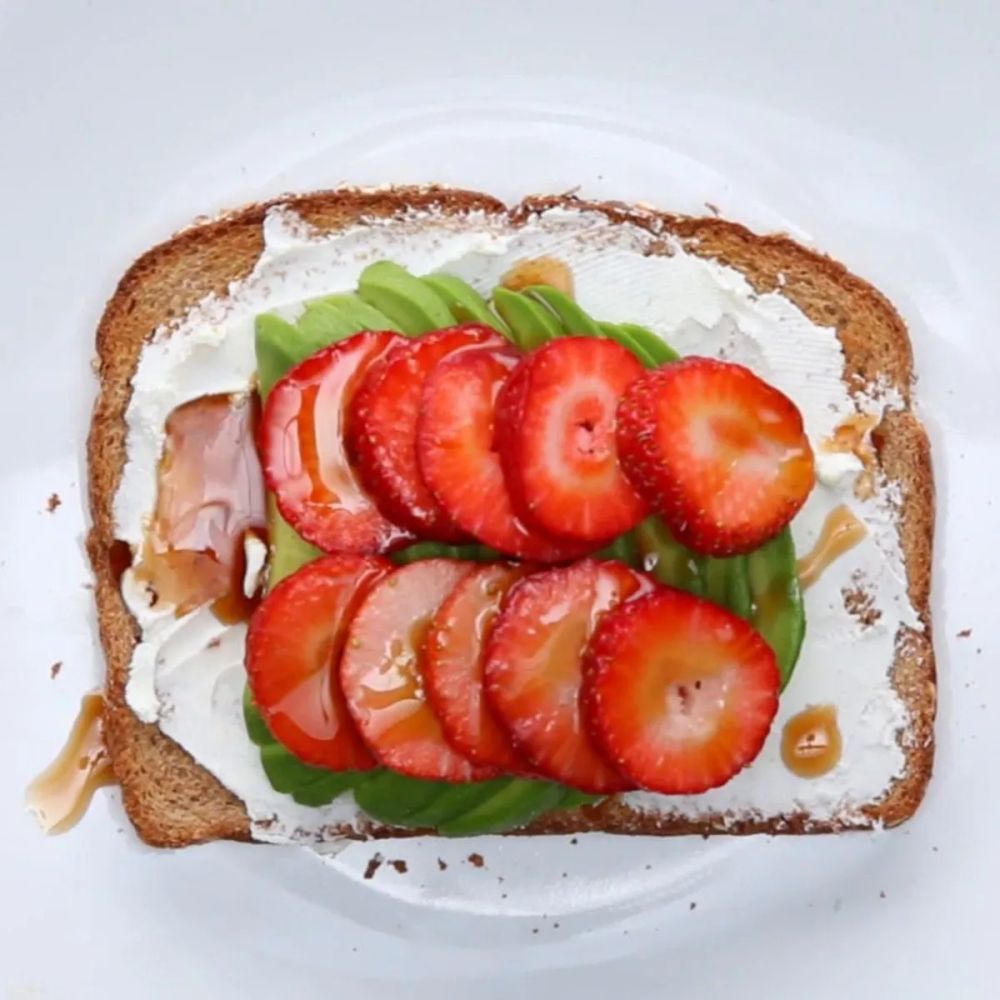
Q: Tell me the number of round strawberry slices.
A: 10